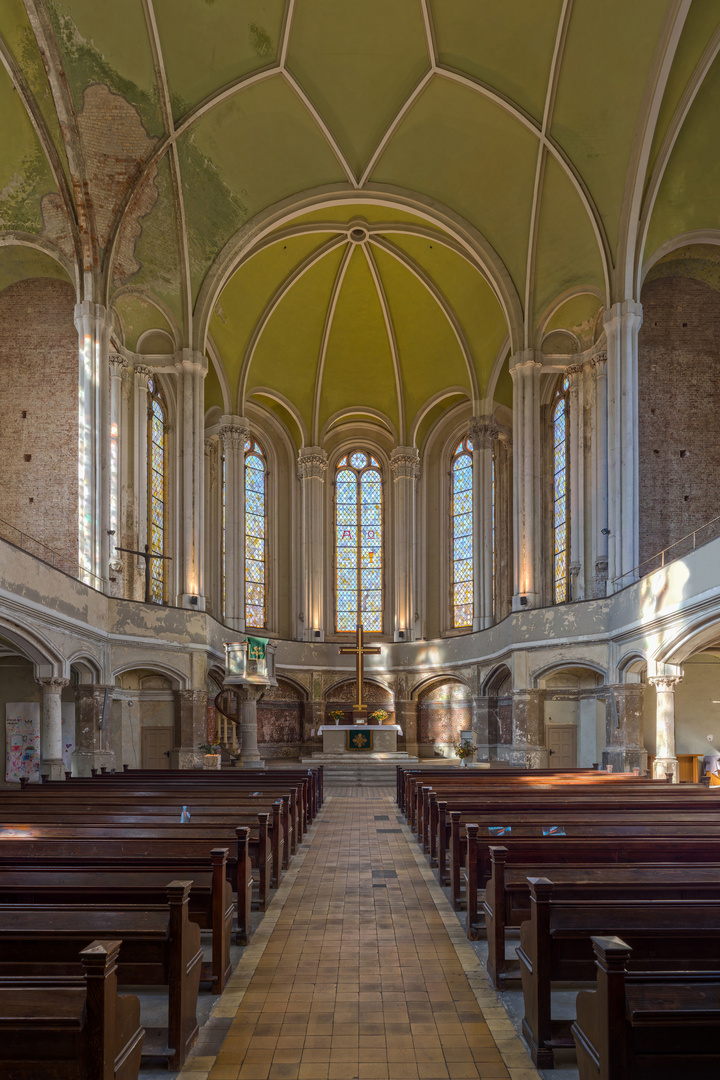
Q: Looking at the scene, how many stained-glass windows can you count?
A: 5